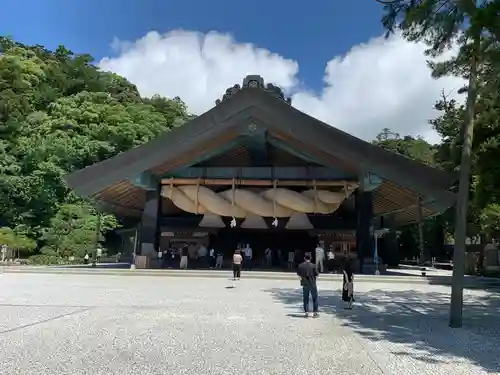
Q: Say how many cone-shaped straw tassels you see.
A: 3